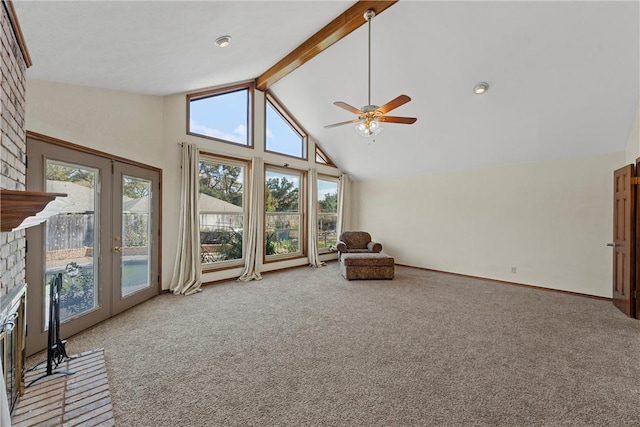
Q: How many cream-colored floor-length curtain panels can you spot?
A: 4